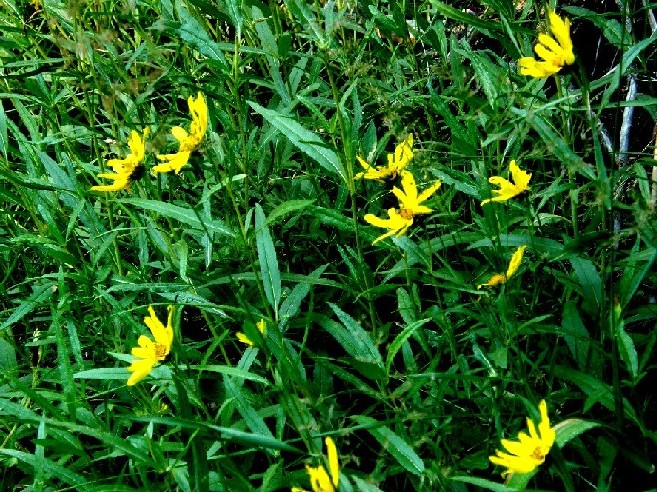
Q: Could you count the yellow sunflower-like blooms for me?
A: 11